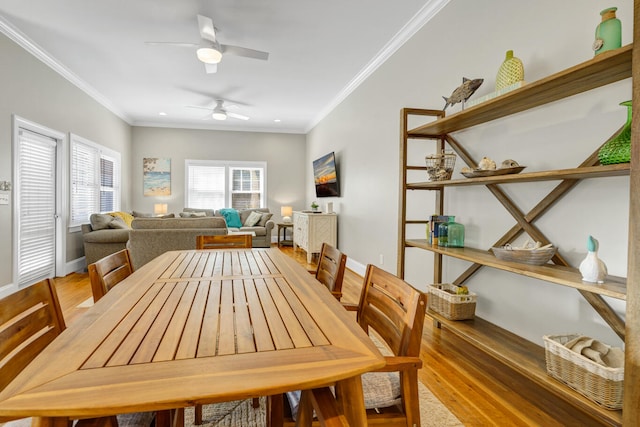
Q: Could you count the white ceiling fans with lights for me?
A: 2